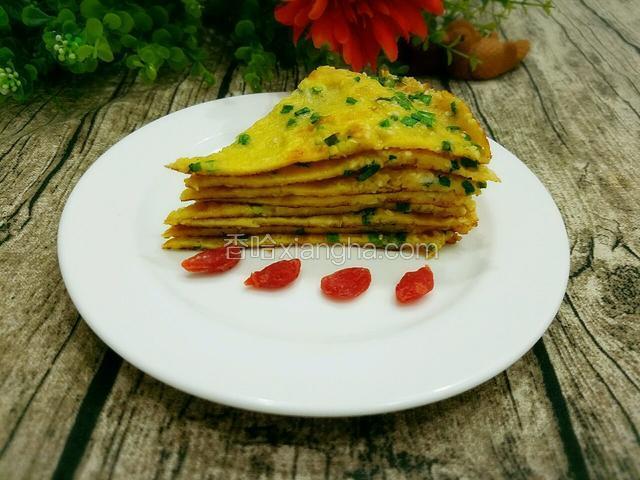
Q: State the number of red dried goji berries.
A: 4